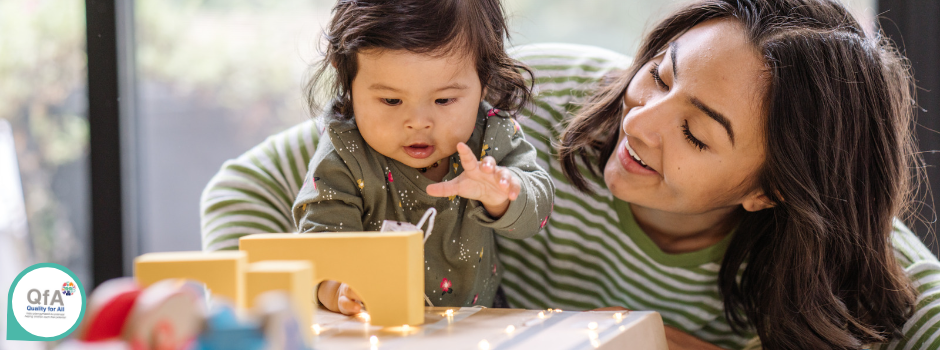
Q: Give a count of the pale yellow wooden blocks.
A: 3